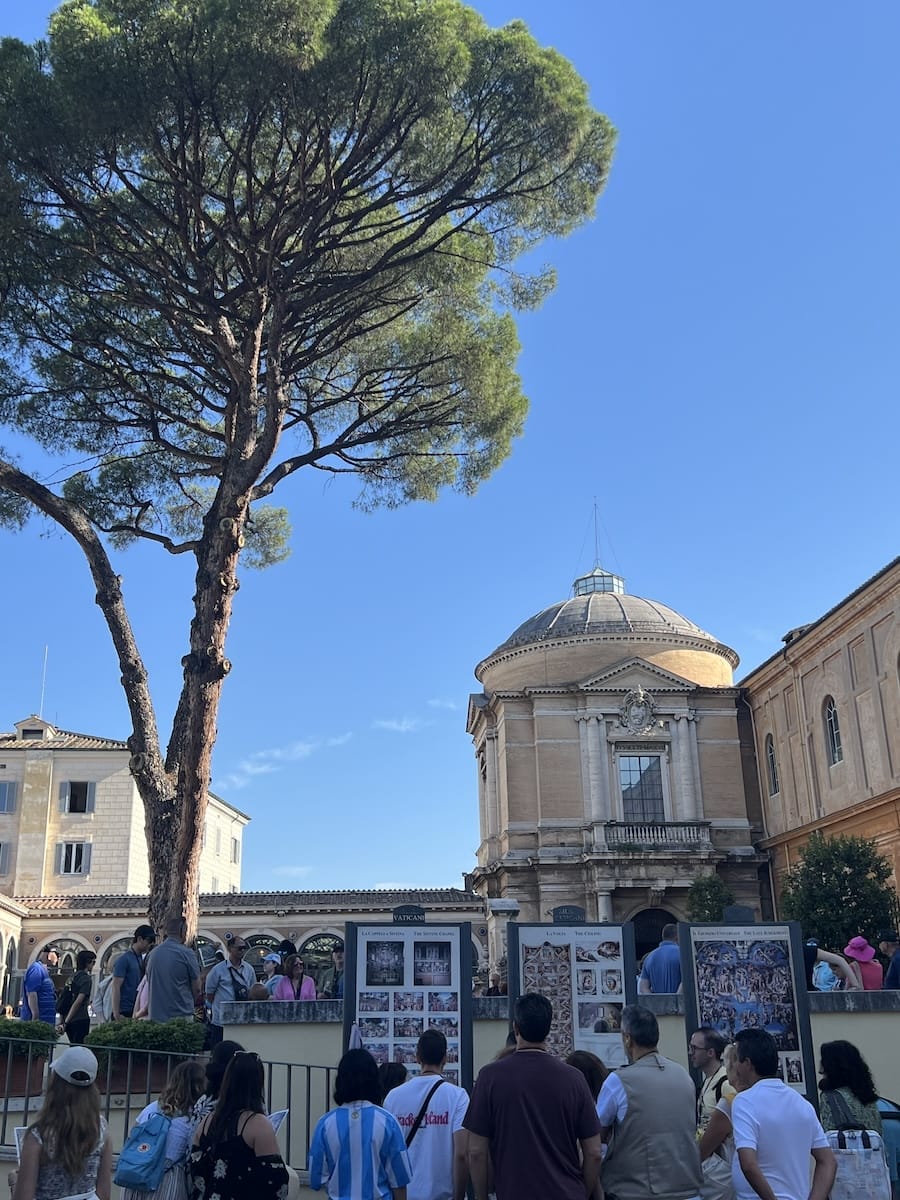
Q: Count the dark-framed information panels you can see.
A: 3